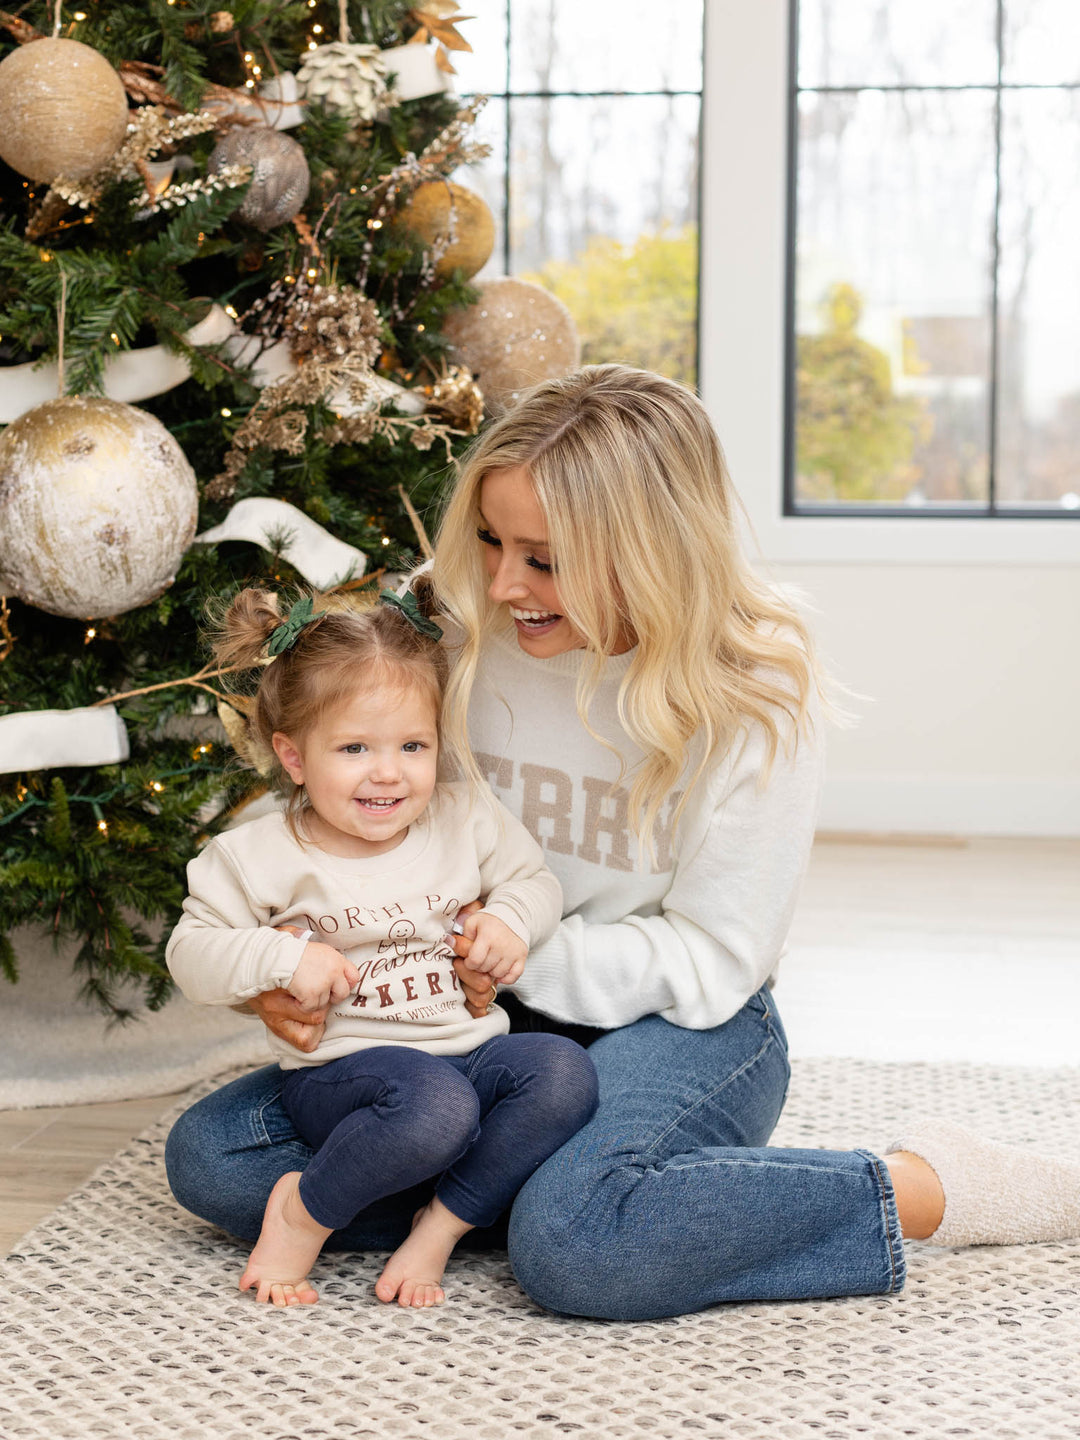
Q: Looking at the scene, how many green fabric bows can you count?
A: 2